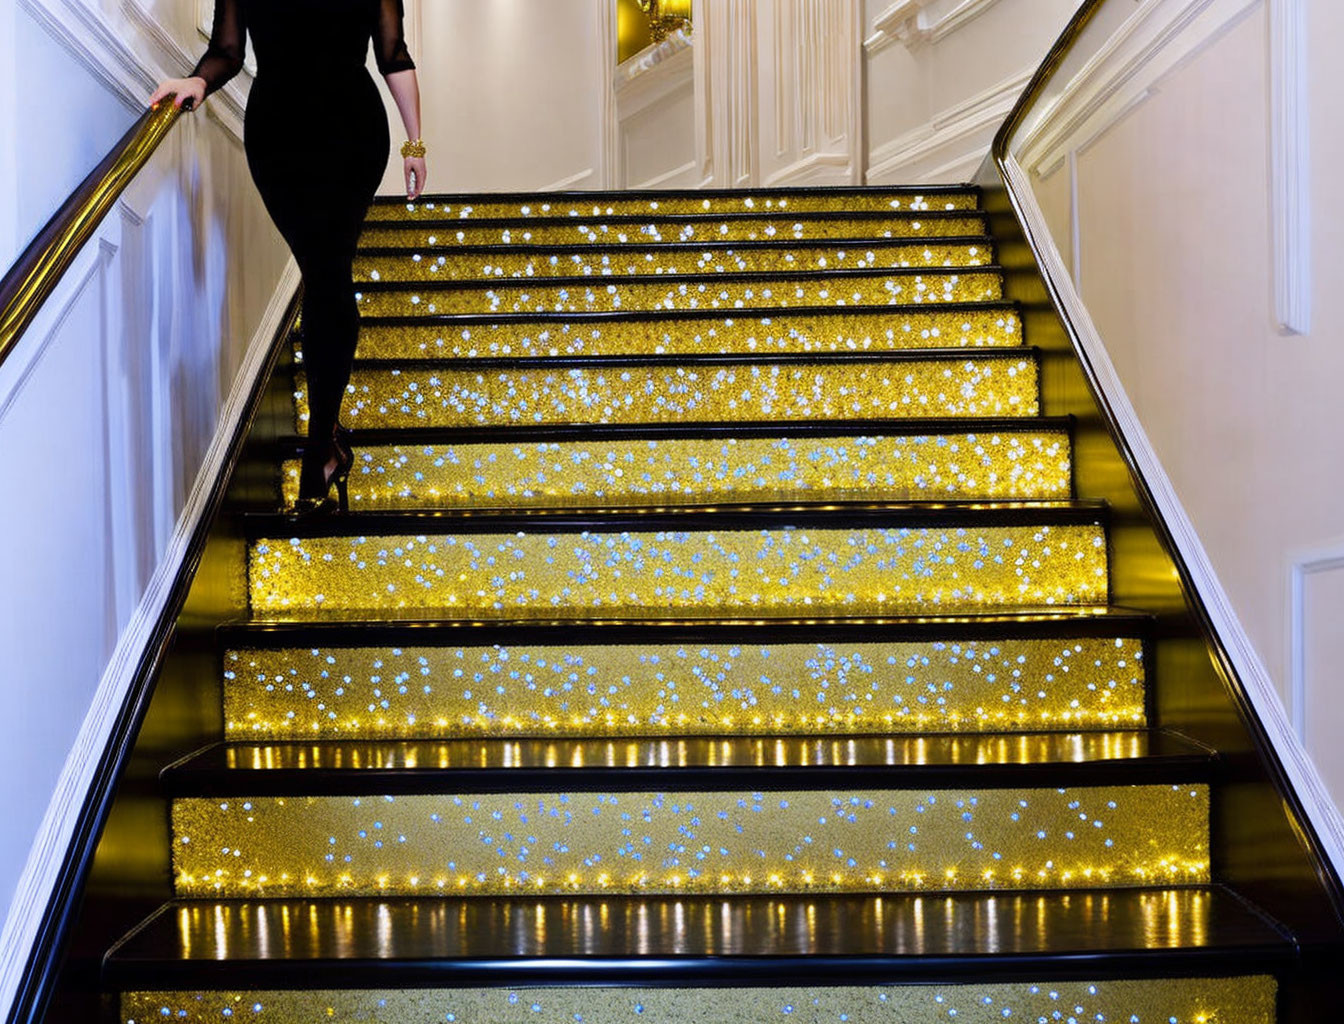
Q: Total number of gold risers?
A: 11